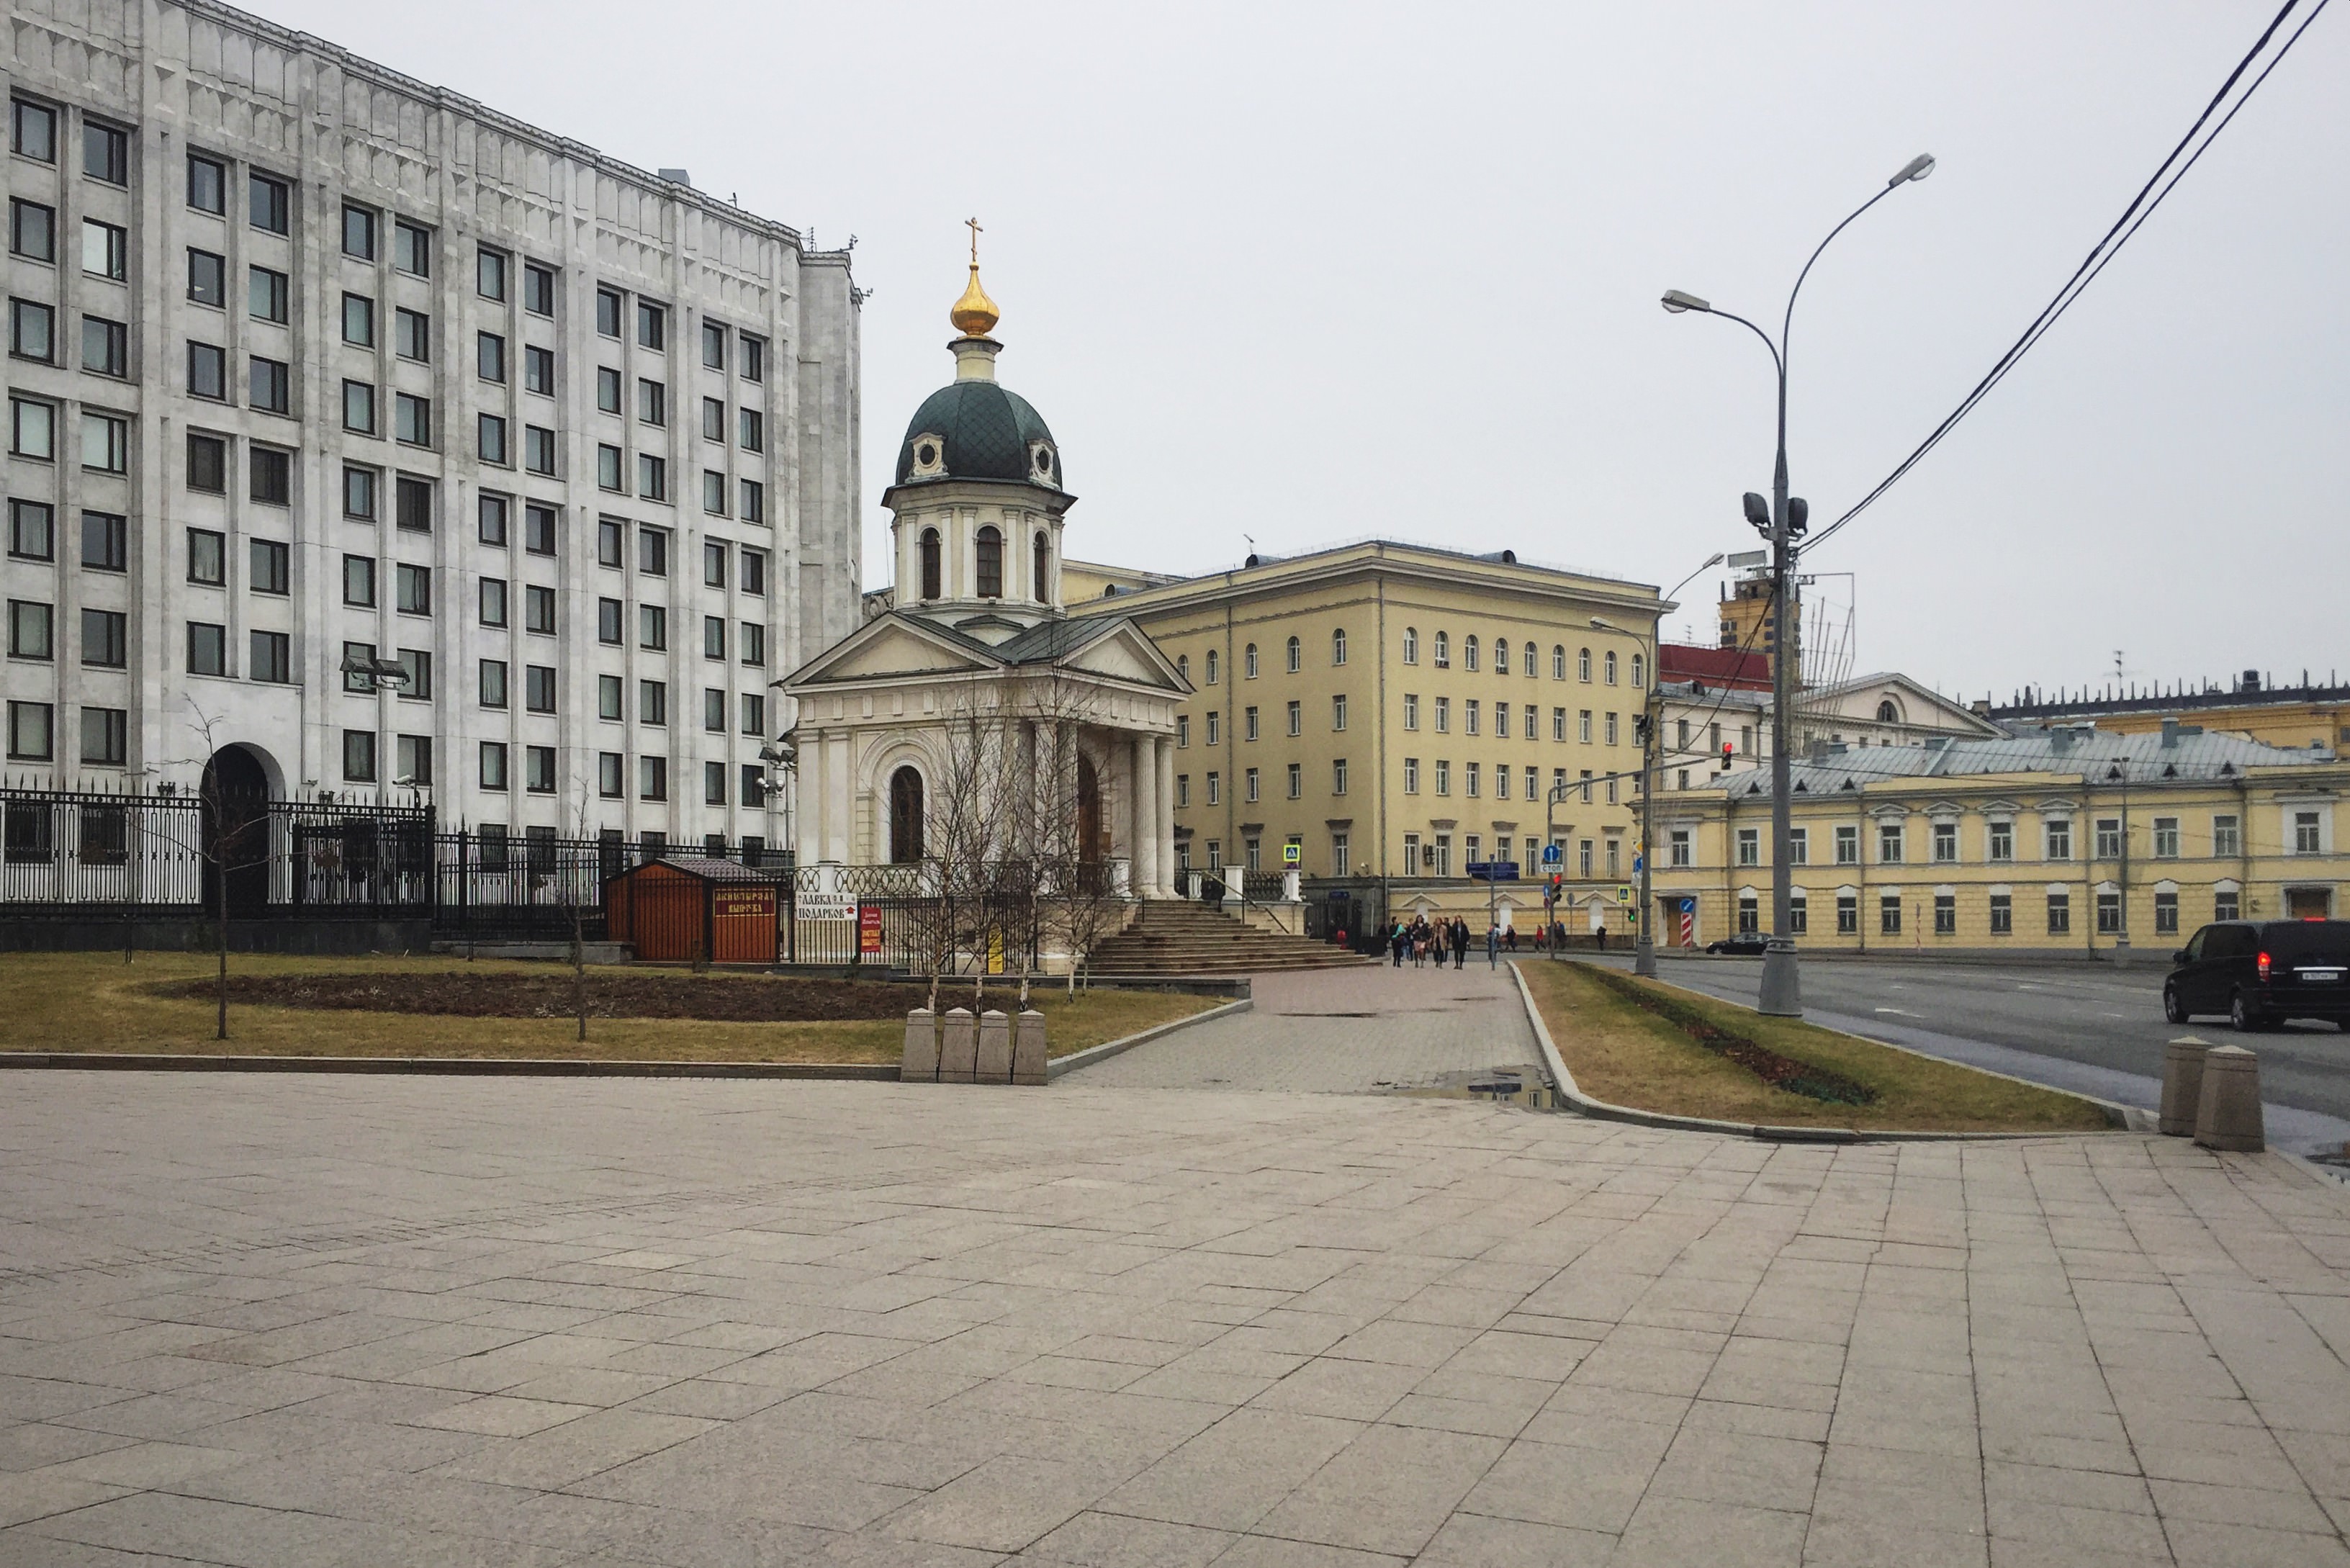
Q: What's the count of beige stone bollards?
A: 6